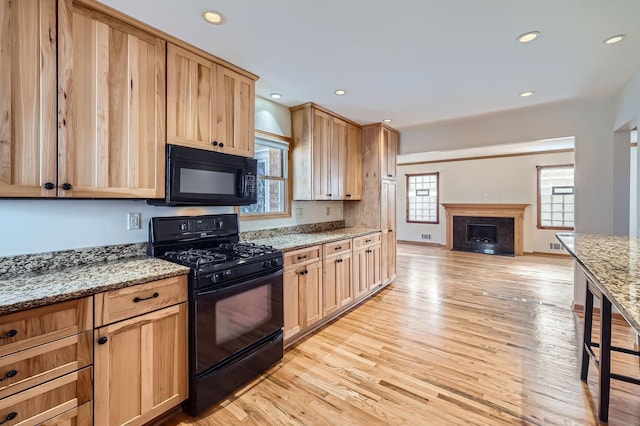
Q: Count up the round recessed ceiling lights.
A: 7